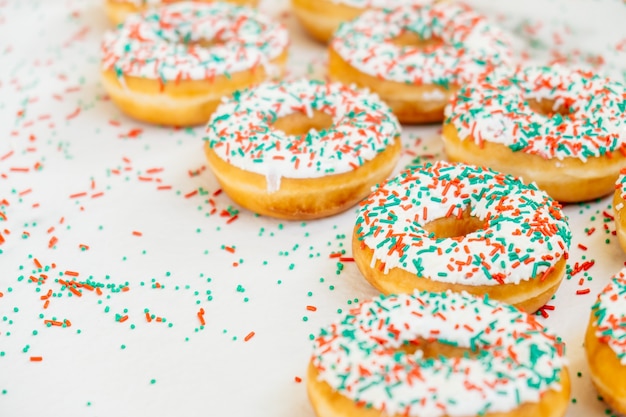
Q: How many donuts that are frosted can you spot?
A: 10